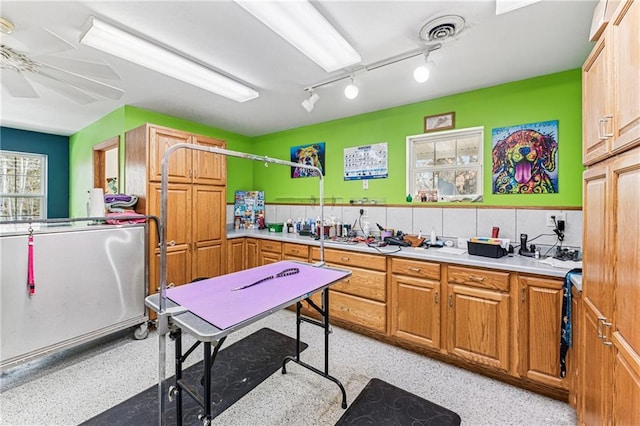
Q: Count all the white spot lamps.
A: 3